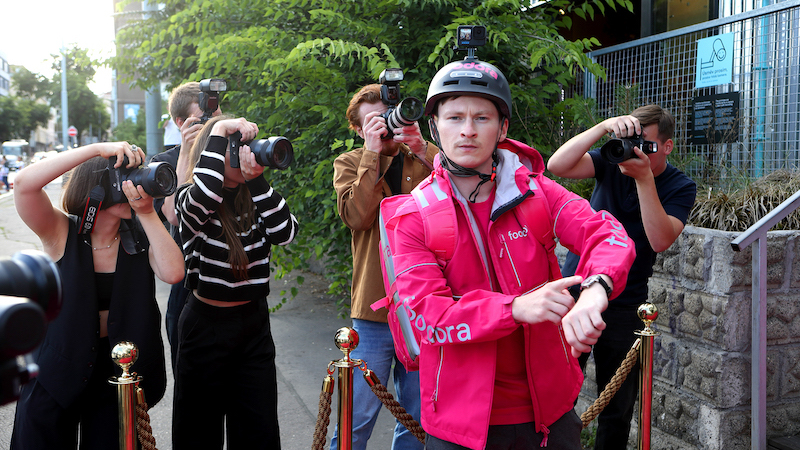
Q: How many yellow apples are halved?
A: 0